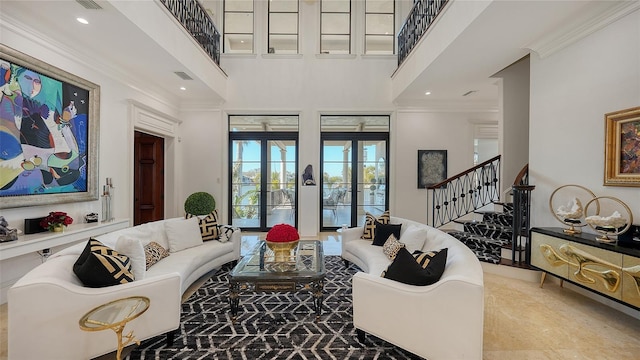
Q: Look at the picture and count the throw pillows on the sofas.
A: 11